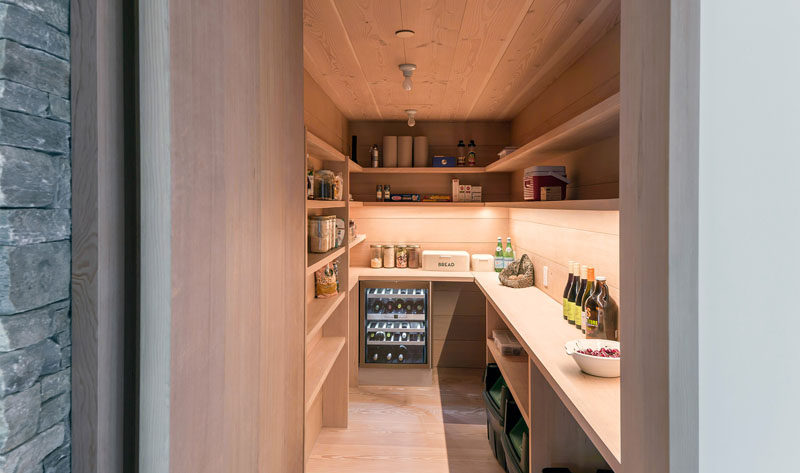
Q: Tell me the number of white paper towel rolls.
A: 3